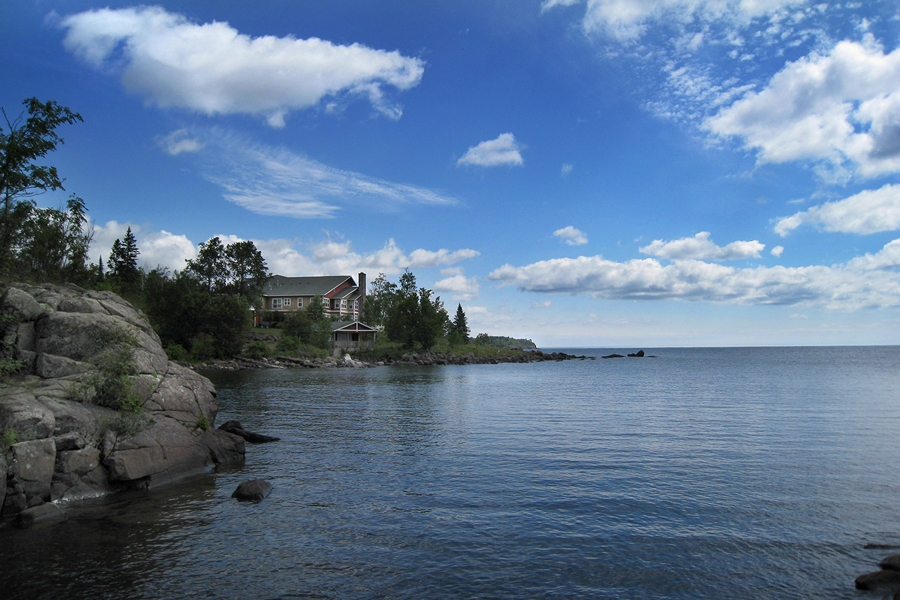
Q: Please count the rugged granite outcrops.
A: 1